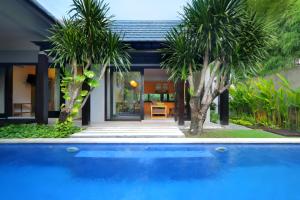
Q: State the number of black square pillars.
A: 4